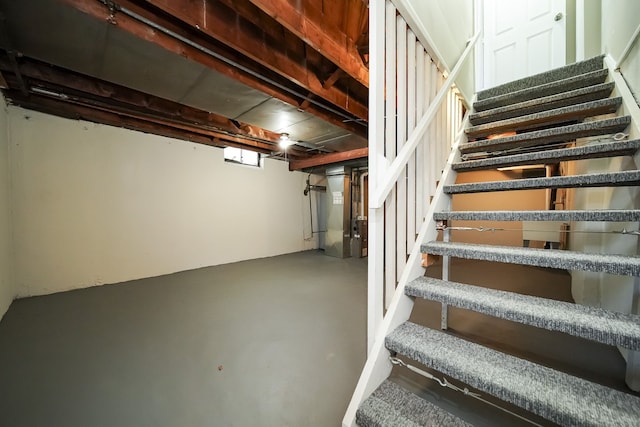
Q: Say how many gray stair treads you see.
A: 12